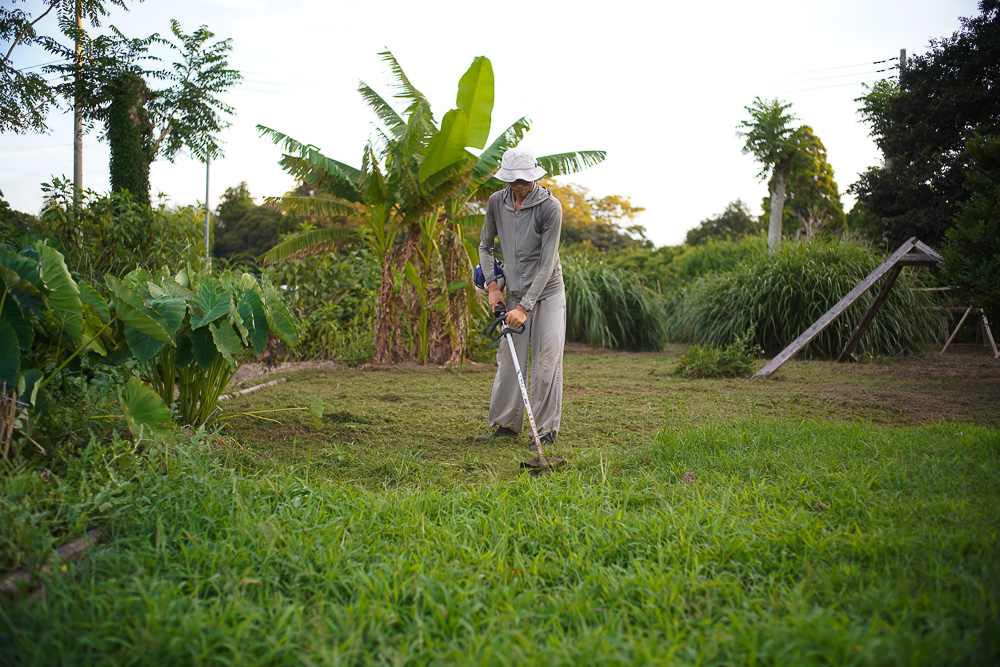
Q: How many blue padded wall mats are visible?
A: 0